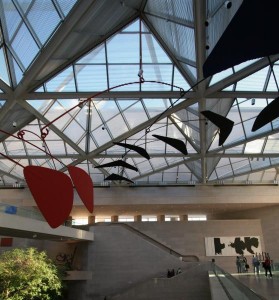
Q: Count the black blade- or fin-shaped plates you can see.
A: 7